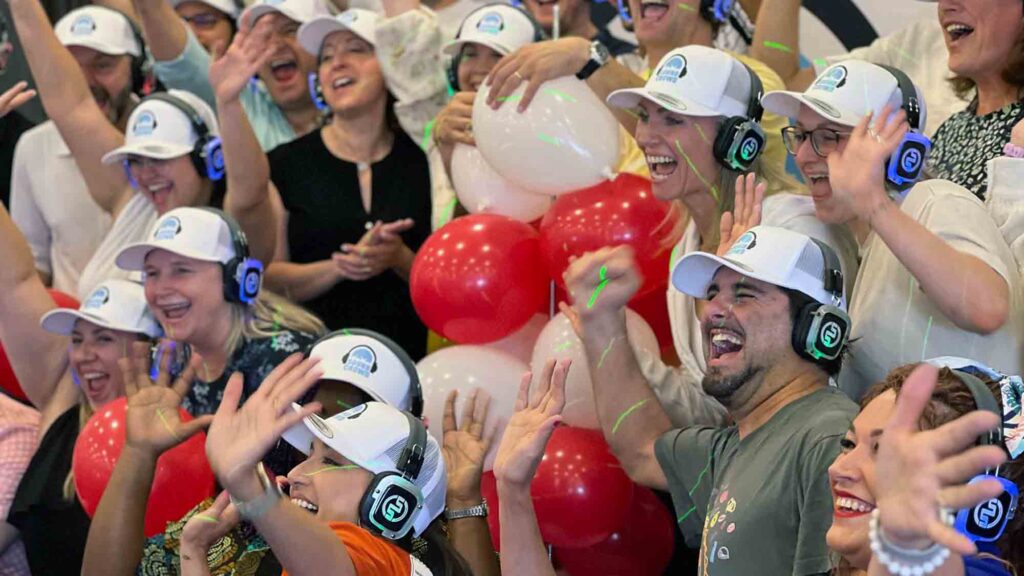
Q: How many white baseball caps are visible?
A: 13